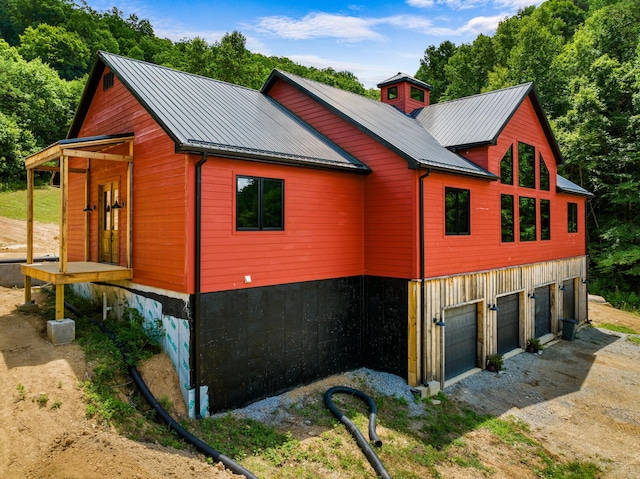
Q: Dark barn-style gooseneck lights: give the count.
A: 7